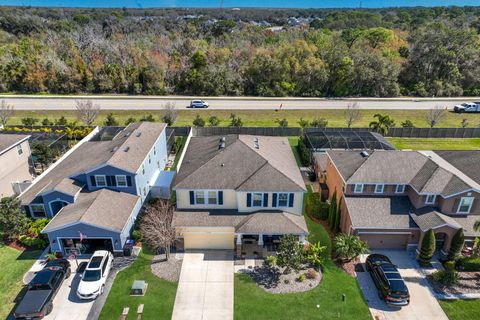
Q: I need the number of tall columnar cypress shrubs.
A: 4